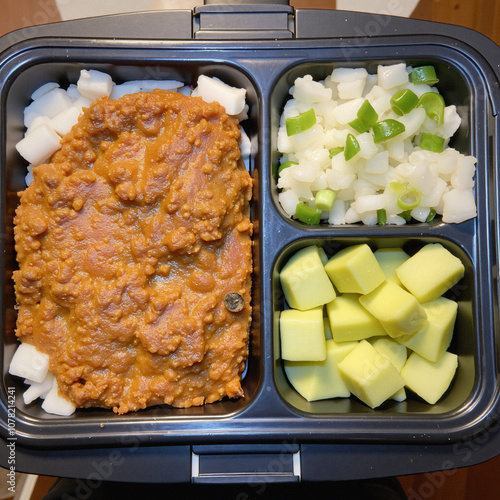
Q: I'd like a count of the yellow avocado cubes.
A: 12